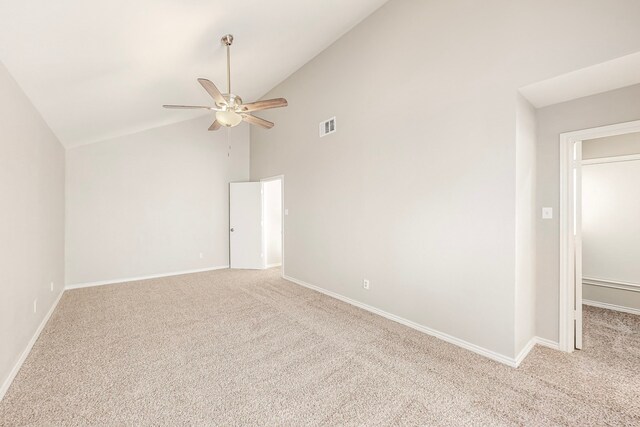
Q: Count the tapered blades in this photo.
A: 5